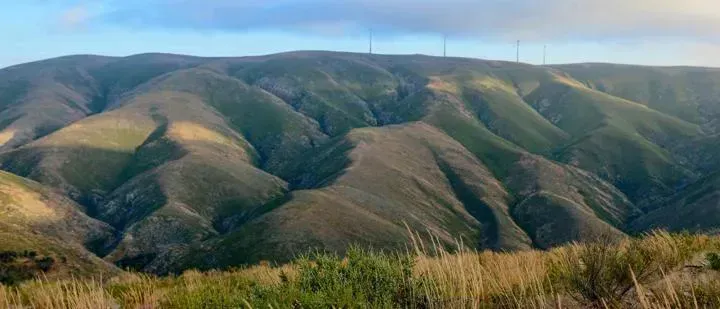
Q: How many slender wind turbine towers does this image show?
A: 4